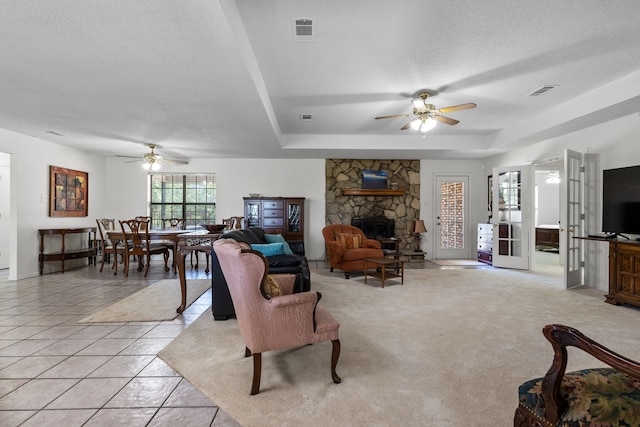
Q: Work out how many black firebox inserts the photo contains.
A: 1